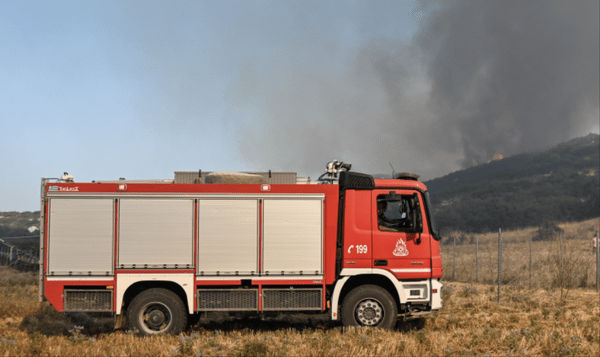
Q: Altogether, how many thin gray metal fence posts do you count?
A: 6